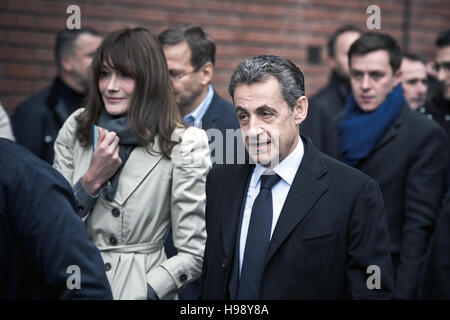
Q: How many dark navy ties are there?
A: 1